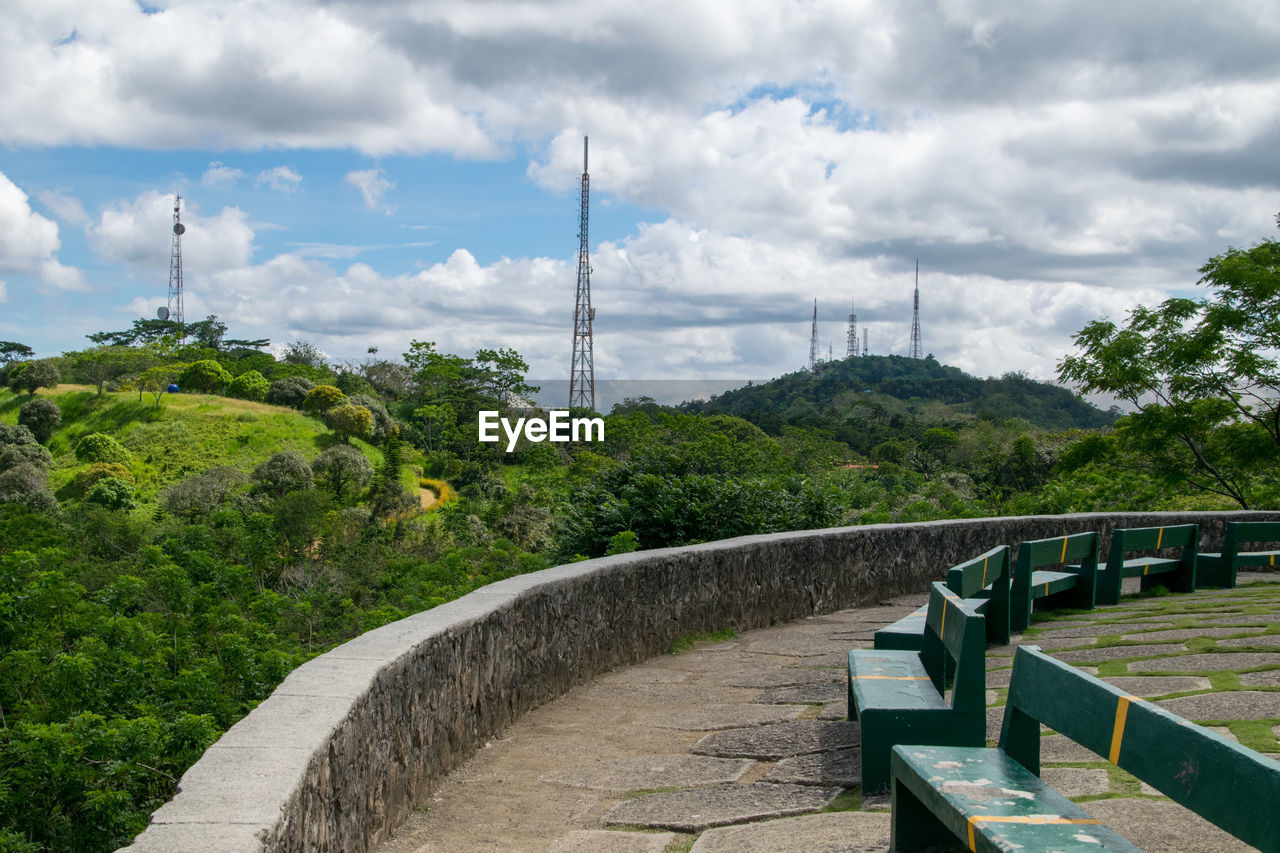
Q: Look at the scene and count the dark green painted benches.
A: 6